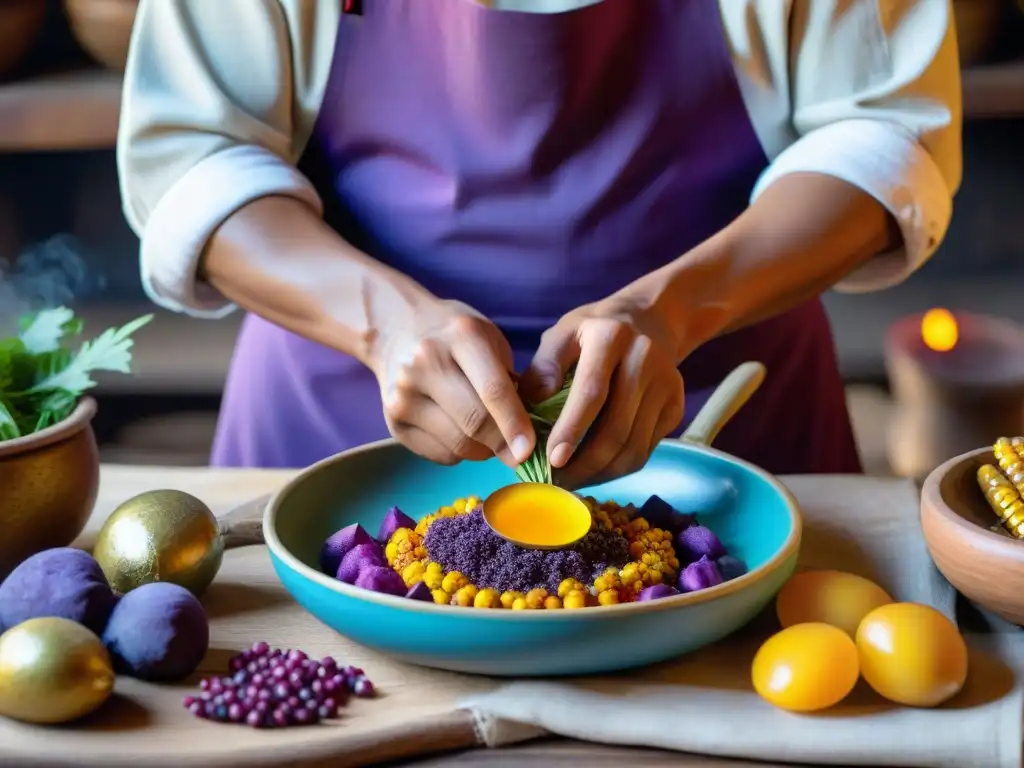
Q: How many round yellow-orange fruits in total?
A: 3